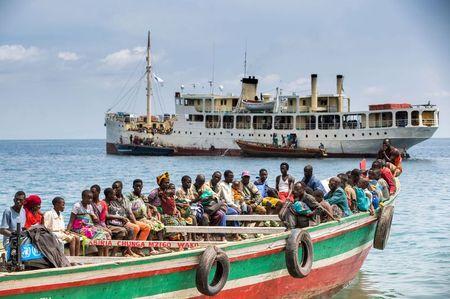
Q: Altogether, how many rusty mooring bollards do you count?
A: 0